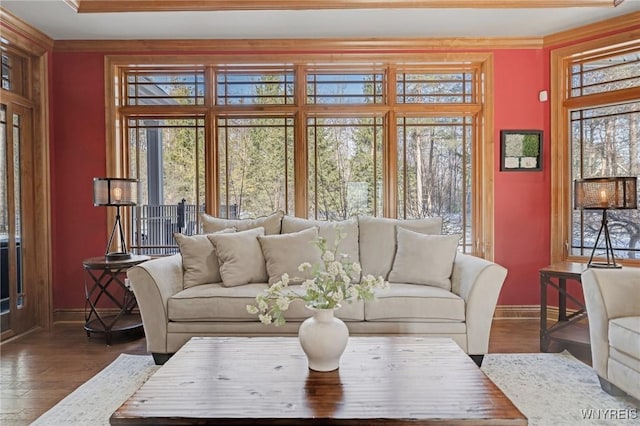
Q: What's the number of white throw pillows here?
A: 4